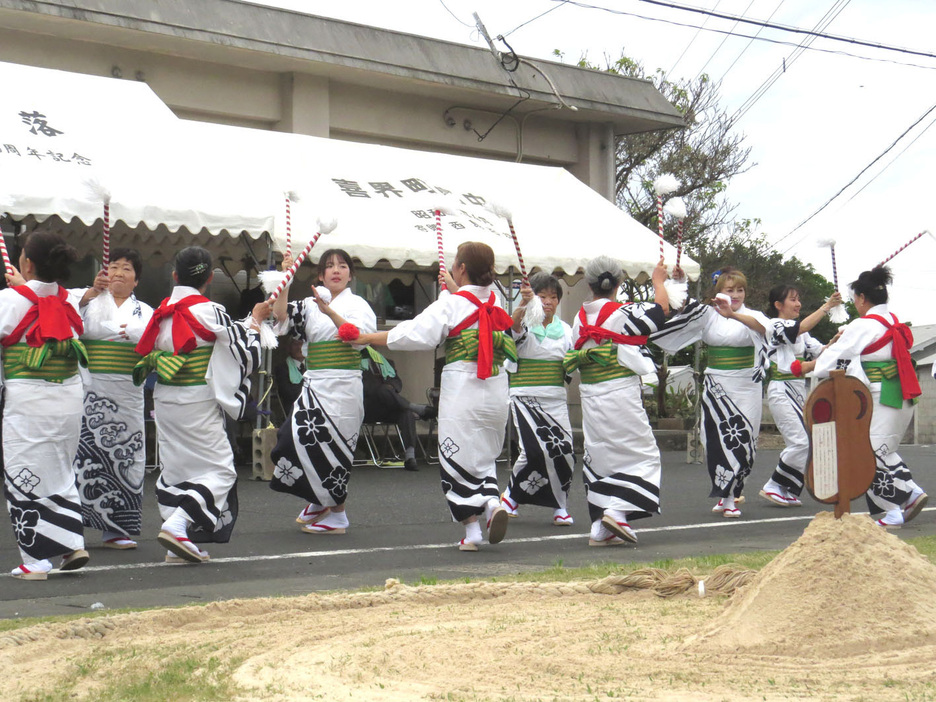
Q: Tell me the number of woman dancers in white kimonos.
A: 10